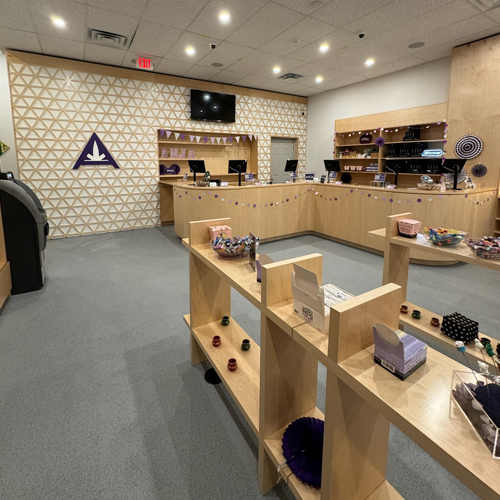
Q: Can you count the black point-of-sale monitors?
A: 6